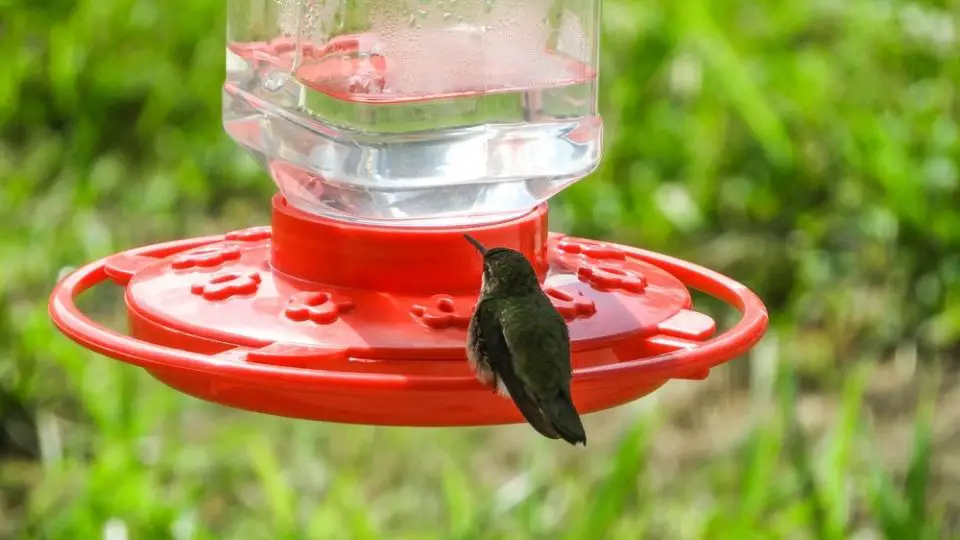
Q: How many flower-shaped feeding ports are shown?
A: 8